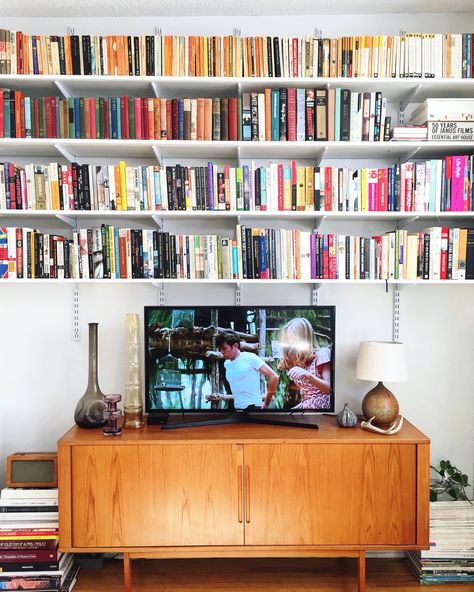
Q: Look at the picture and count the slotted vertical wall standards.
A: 5